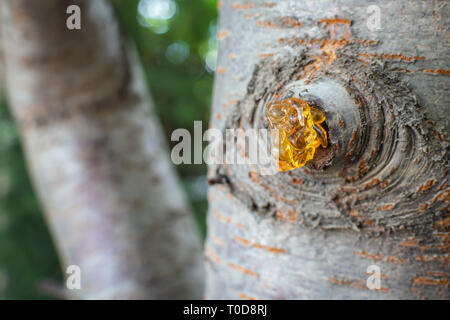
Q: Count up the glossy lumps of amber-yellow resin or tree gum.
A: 1